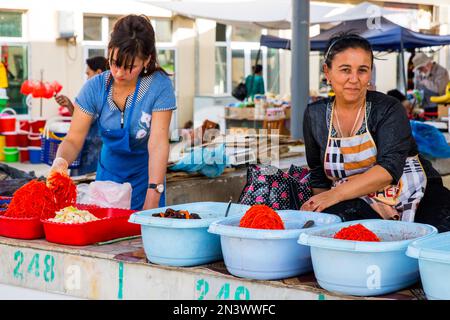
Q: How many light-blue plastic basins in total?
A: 4